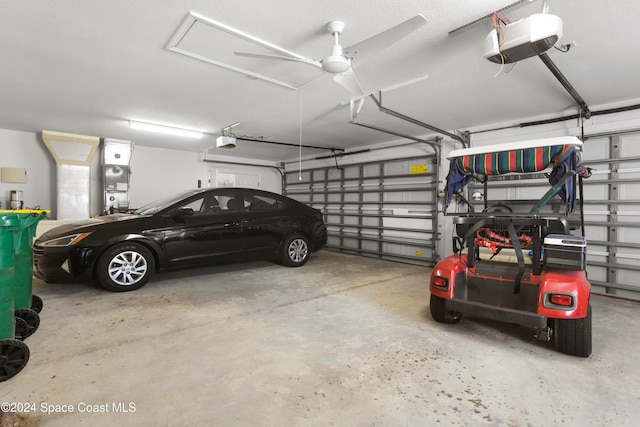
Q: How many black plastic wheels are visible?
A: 4